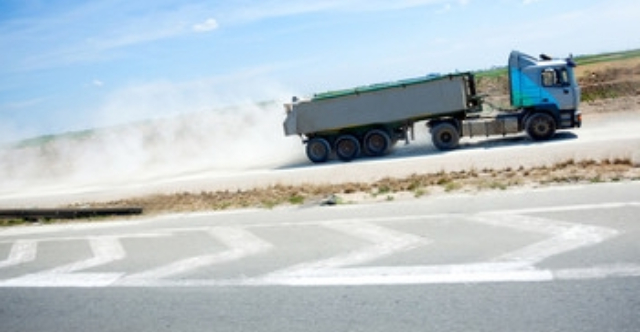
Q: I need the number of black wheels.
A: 5